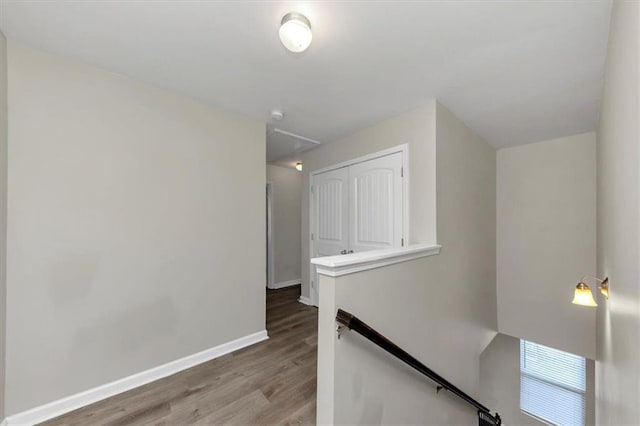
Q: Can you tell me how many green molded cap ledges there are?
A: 0